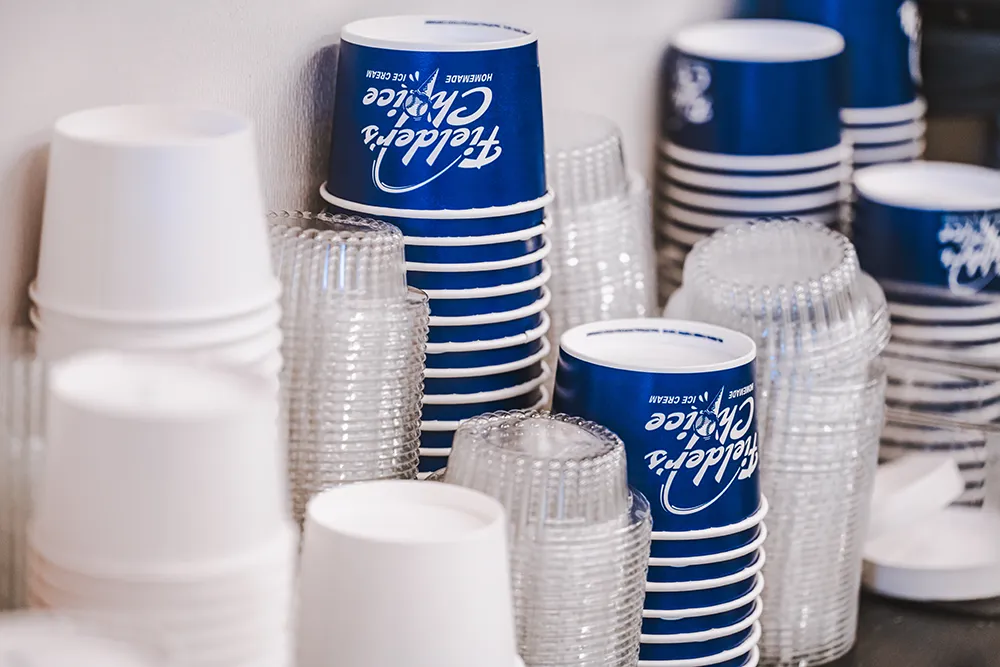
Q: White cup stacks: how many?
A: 3